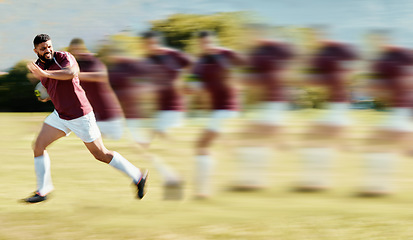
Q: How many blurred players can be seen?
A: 7